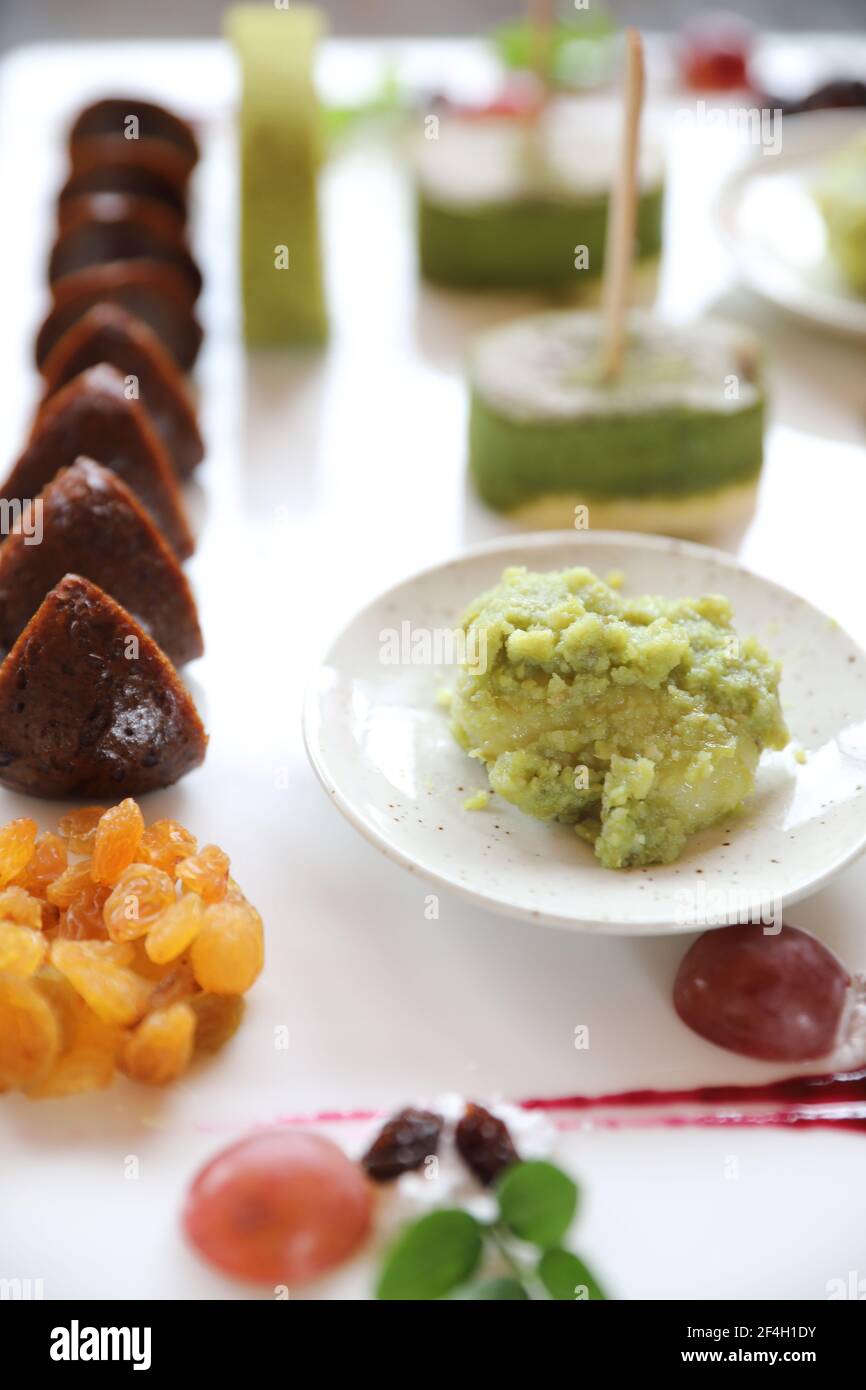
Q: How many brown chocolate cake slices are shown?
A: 8